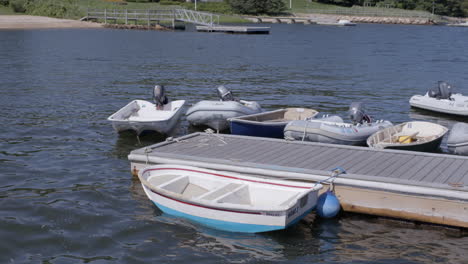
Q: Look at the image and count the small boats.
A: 8